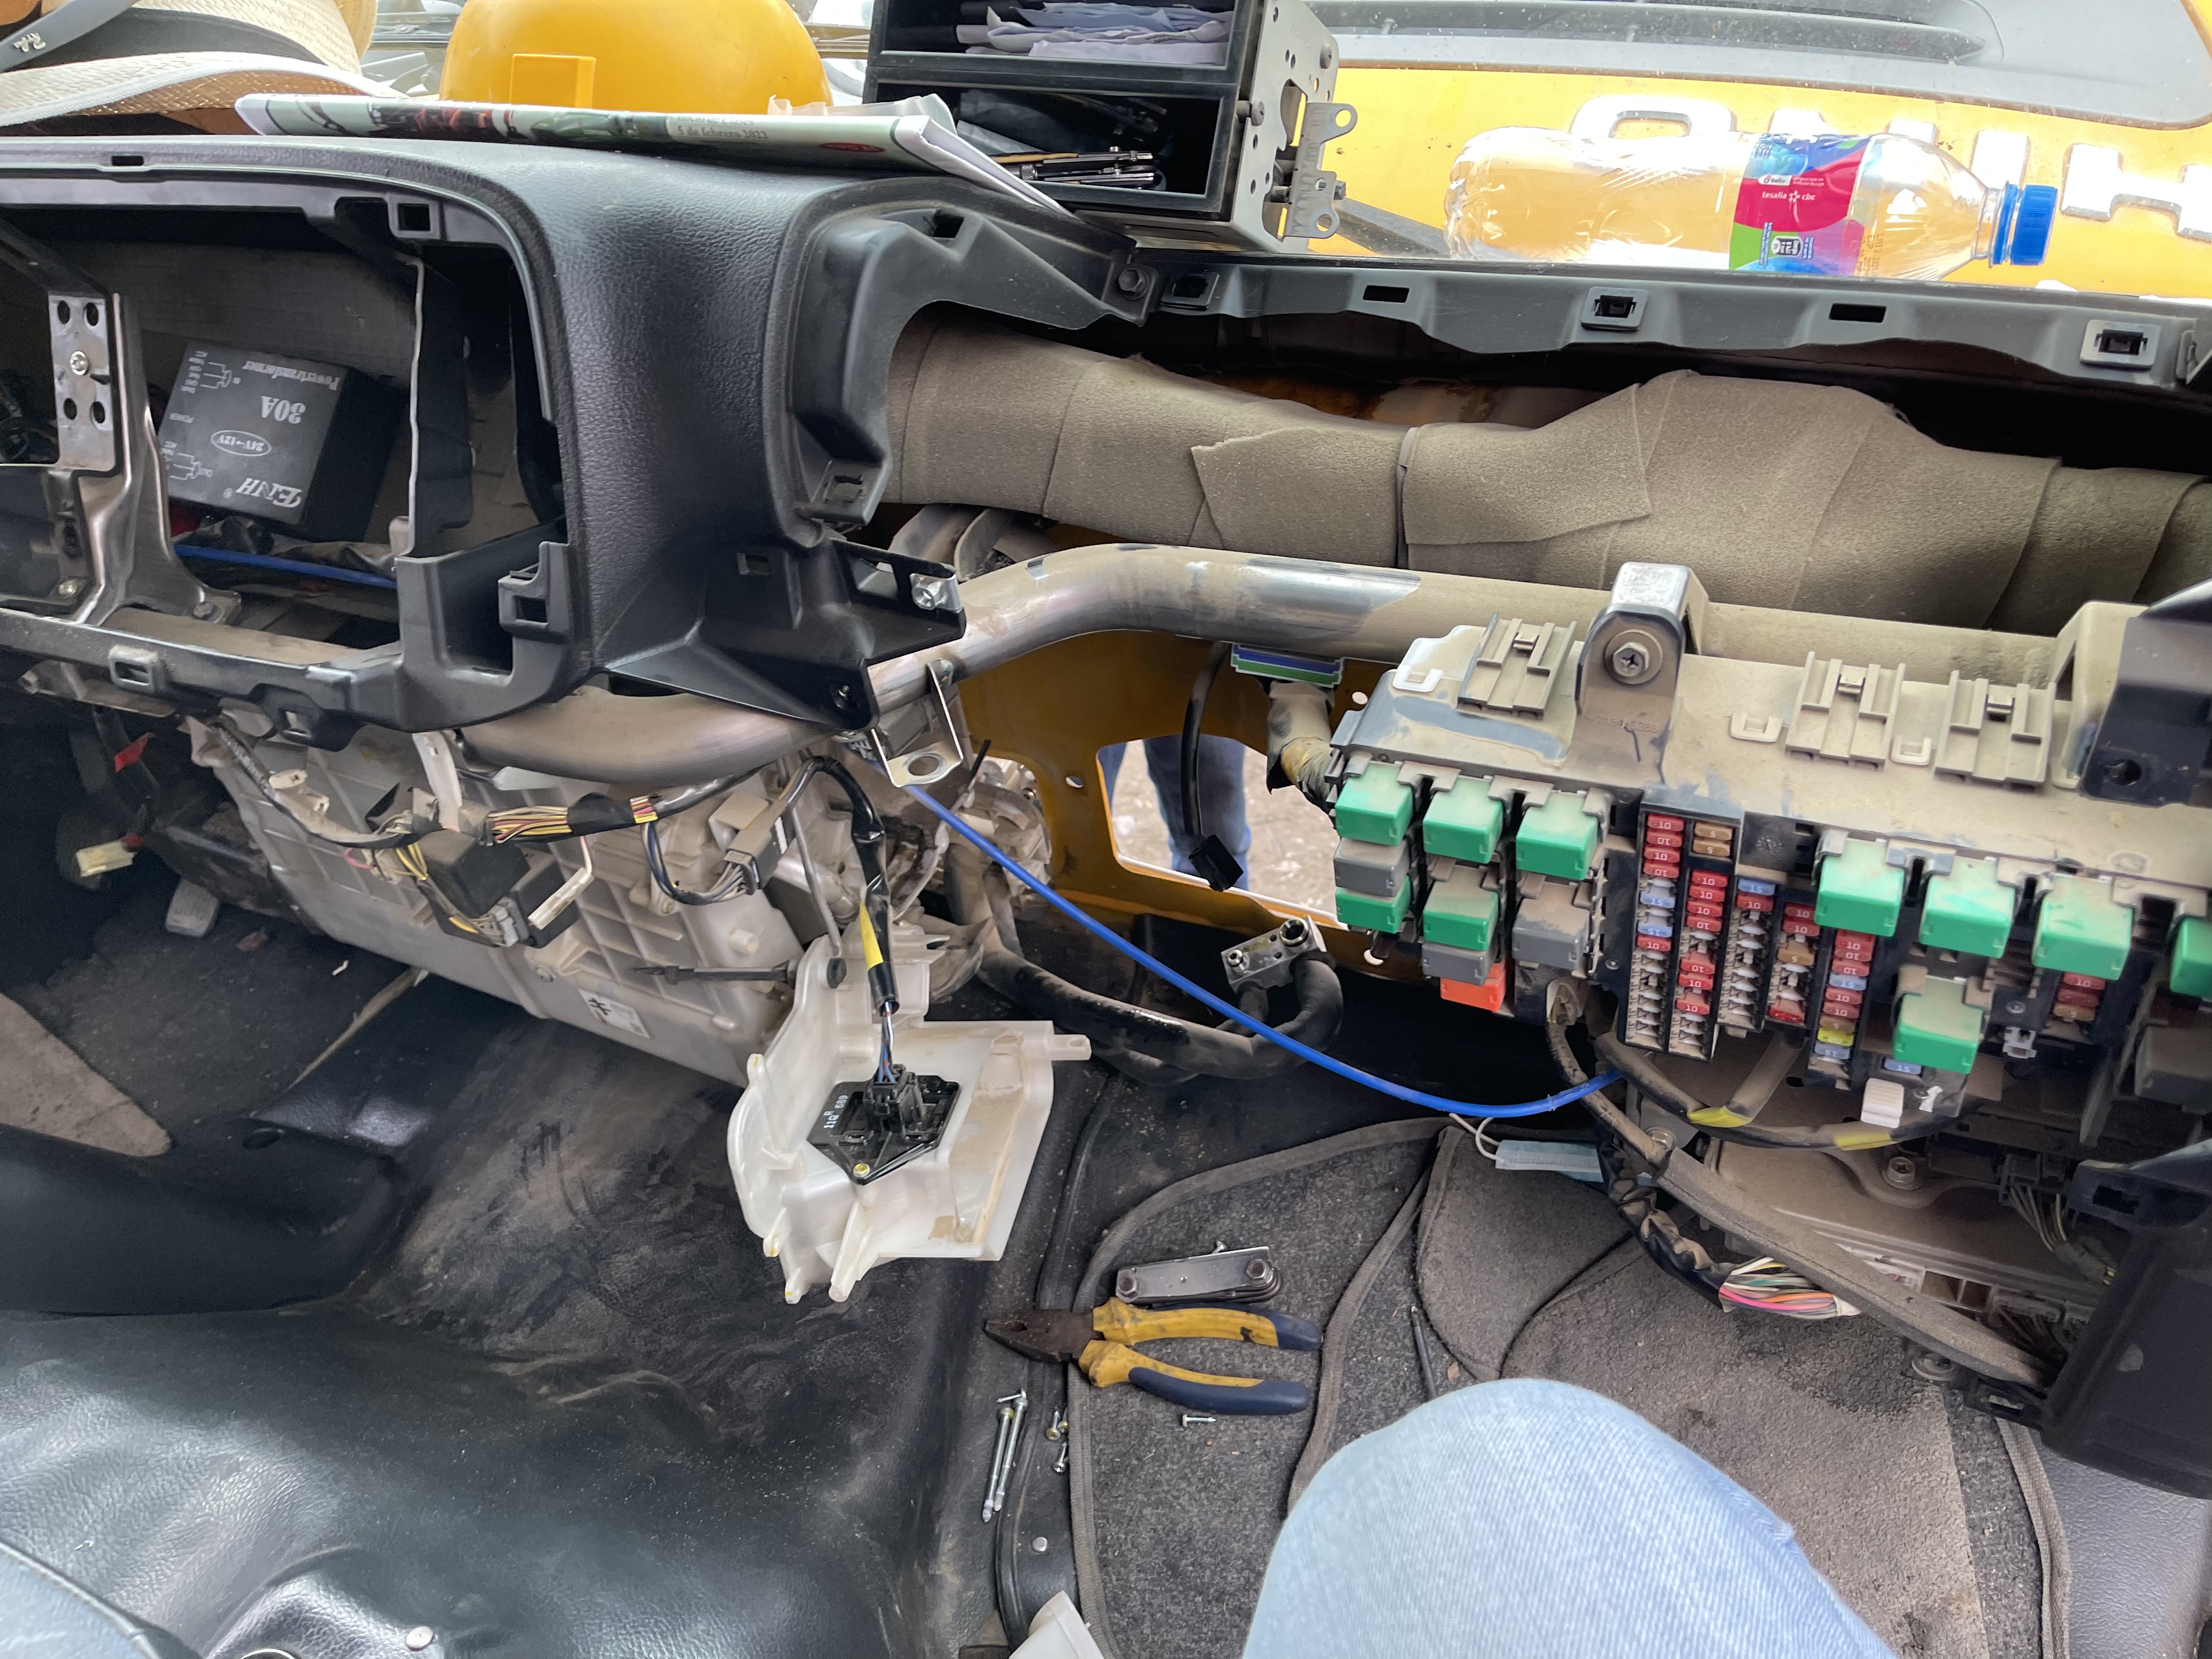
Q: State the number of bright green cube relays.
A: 10